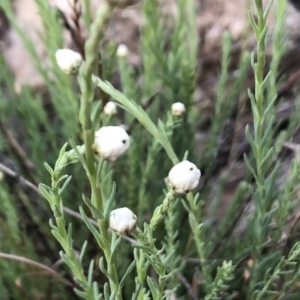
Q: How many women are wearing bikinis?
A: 0